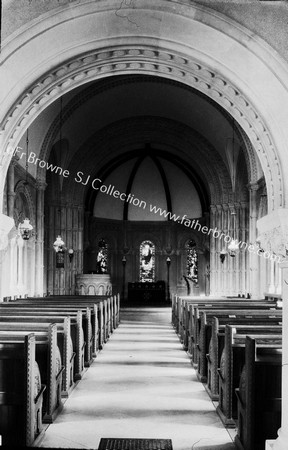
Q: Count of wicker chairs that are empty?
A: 0